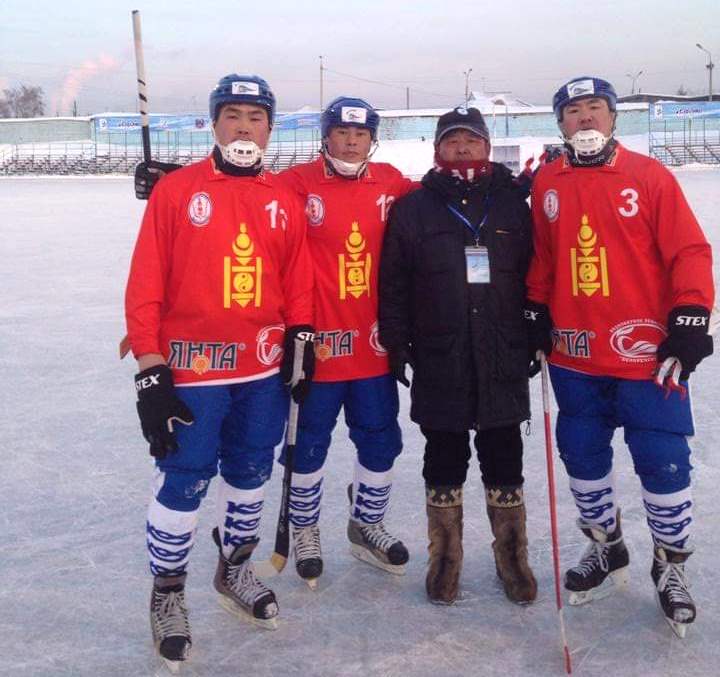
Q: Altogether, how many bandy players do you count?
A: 3